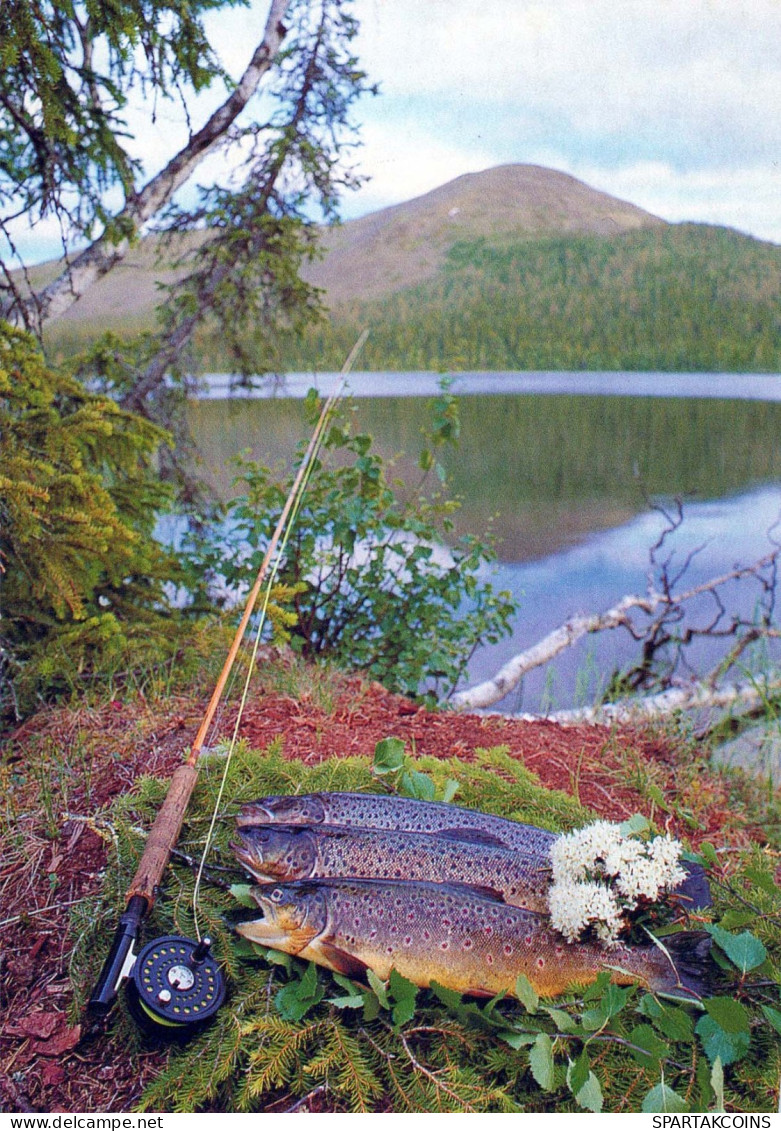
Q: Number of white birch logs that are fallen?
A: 2